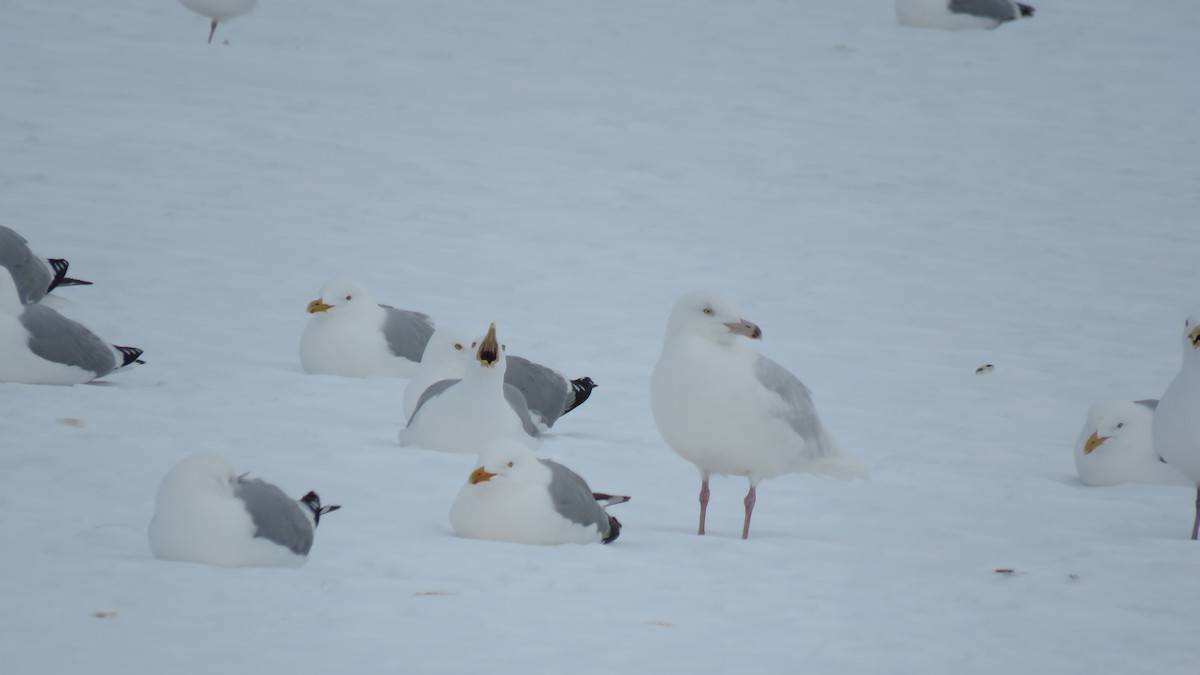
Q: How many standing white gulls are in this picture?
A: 3